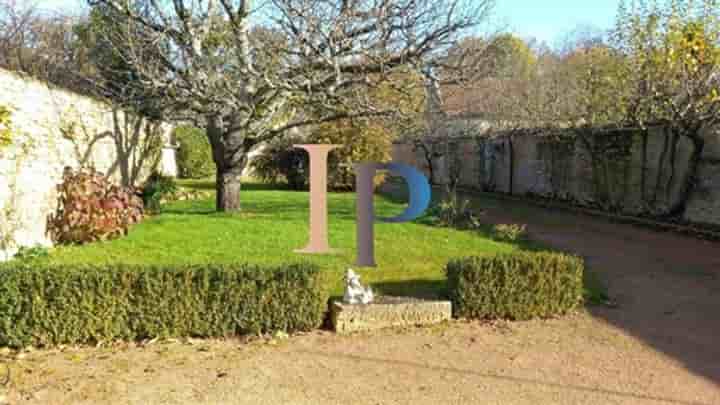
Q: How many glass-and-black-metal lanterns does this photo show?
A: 0